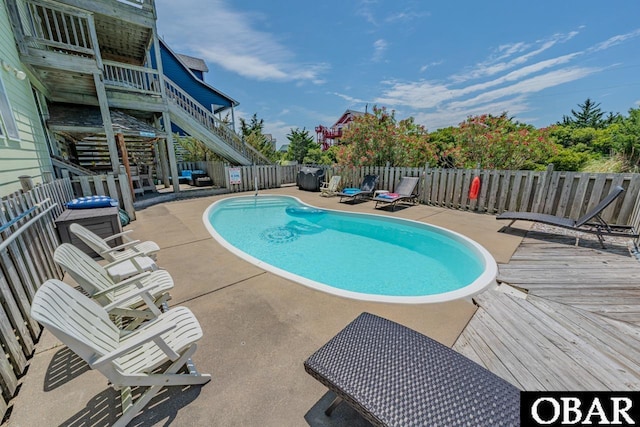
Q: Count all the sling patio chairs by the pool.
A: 3